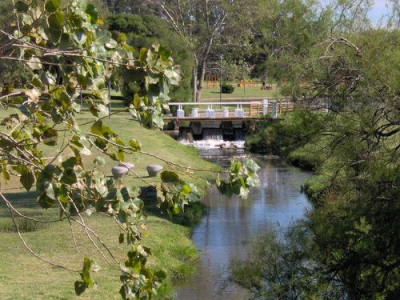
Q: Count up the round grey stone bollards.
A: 3